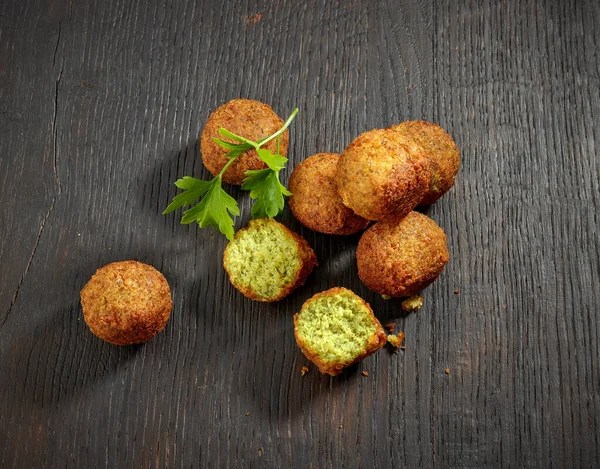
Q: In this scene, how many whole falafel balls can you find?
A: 6